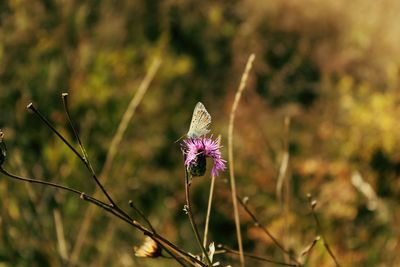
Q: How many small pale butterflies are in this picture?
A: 1